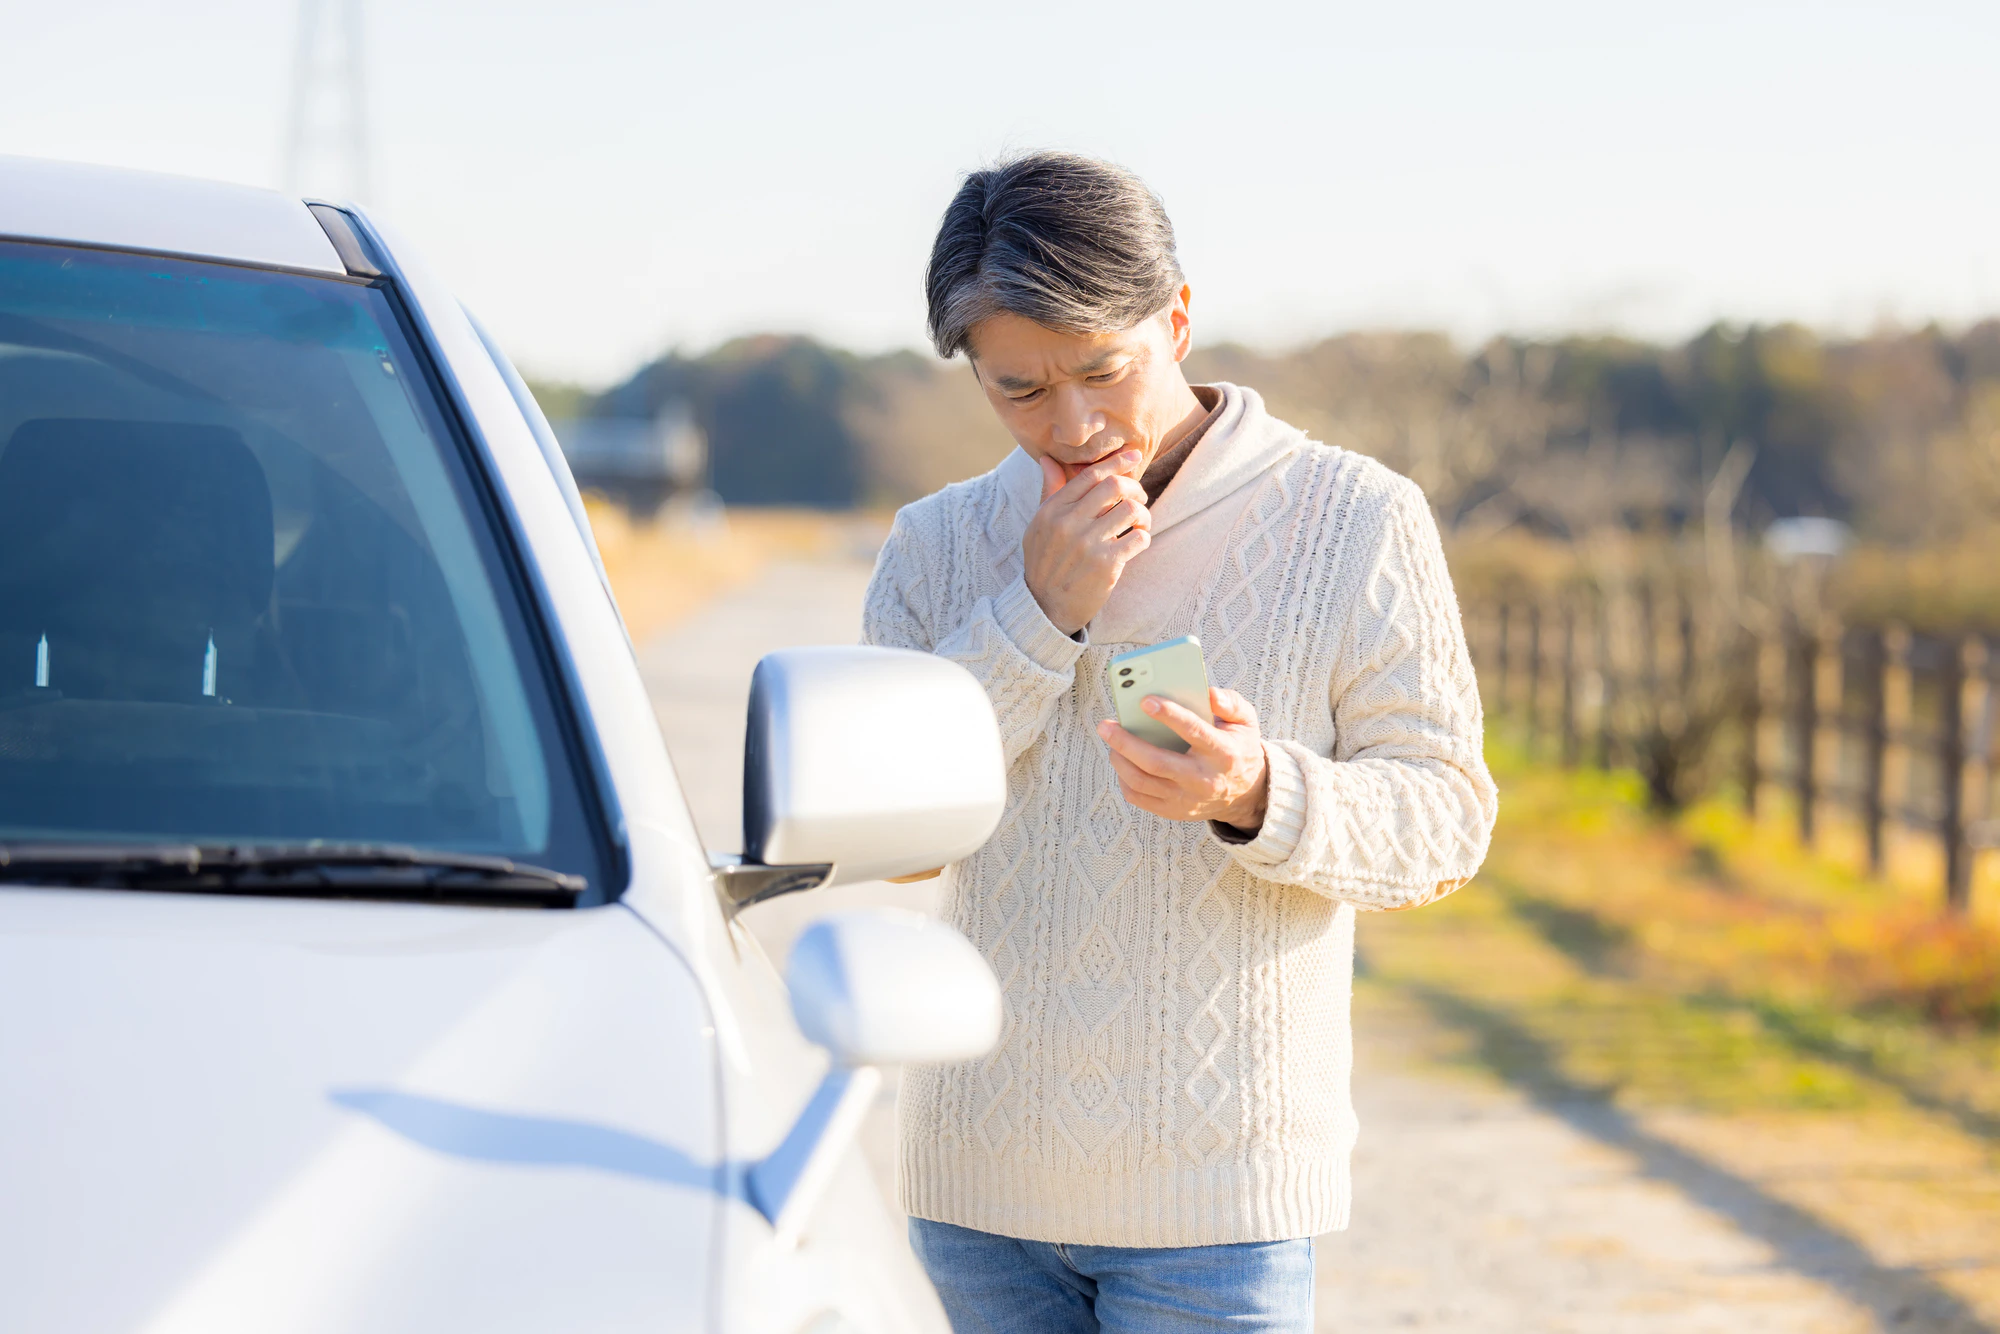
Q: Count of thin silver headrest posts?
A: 2